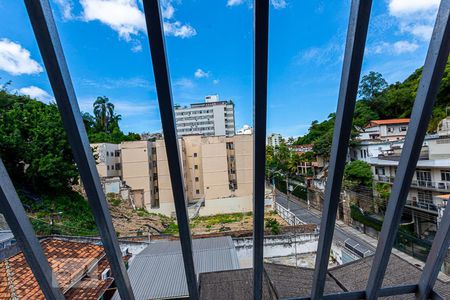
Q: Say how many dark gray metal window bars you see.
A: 7